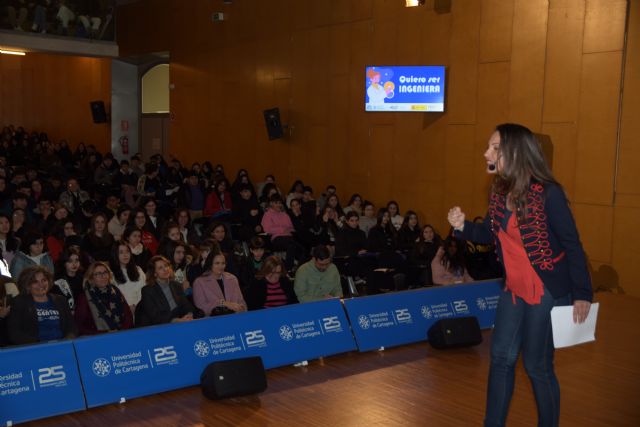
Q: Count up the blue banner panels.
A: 3